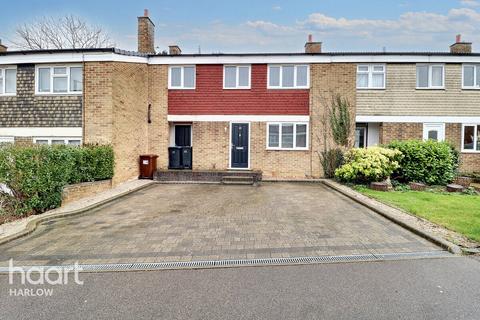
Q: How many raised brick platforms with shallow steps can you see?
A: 1